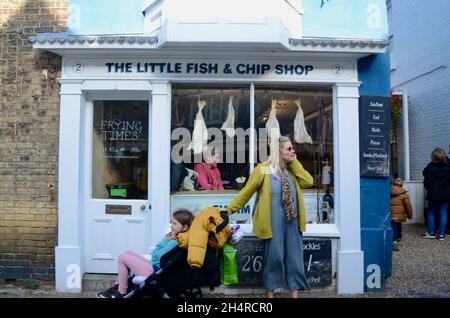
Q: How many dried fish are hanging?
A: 4